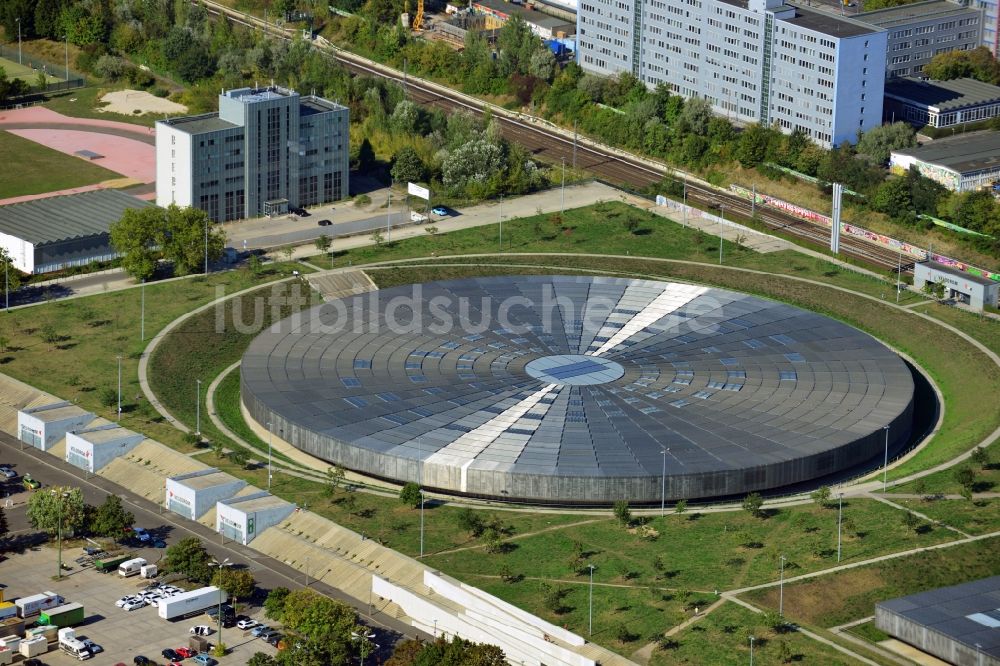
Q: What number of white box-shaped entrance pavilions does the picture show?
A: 4